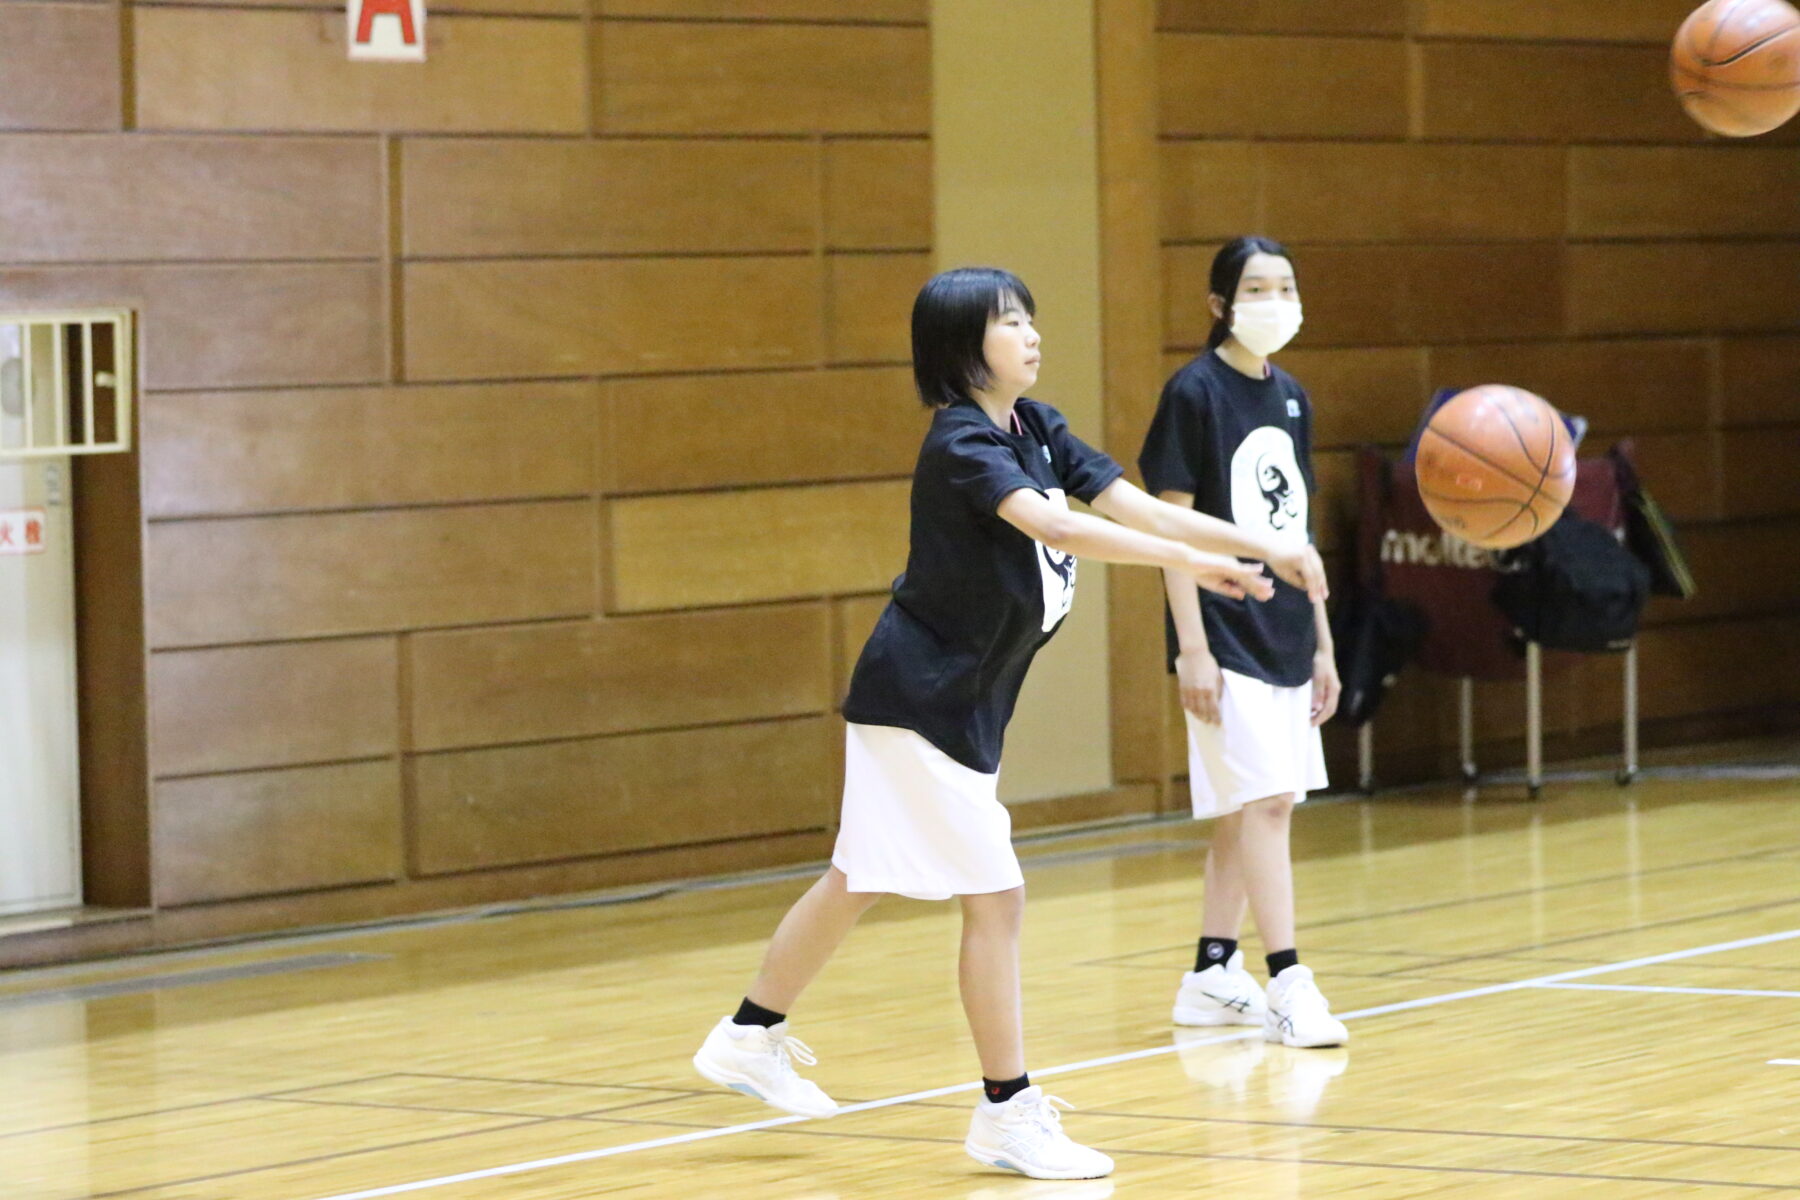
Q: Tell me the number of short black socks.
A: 4